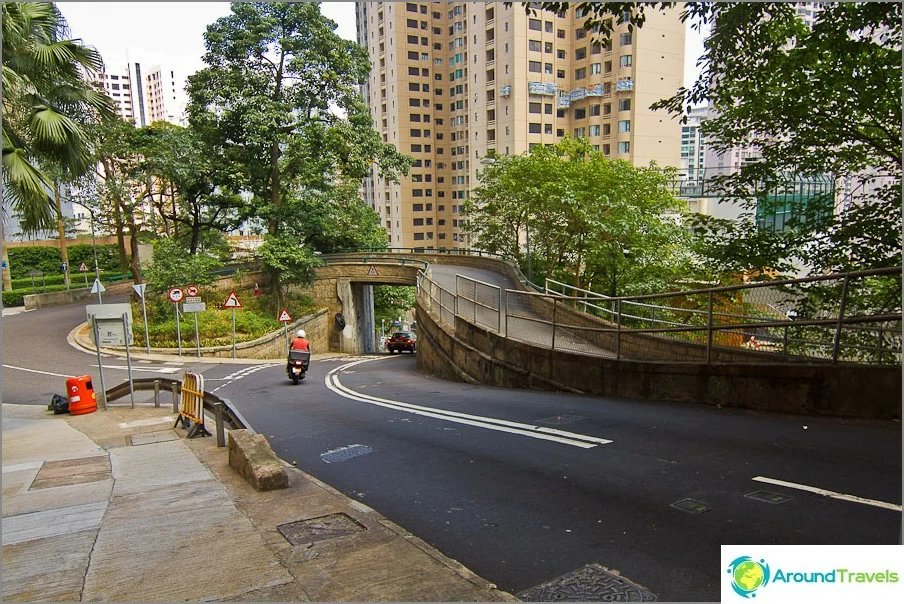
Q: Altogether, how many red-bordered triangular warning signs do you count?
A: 4